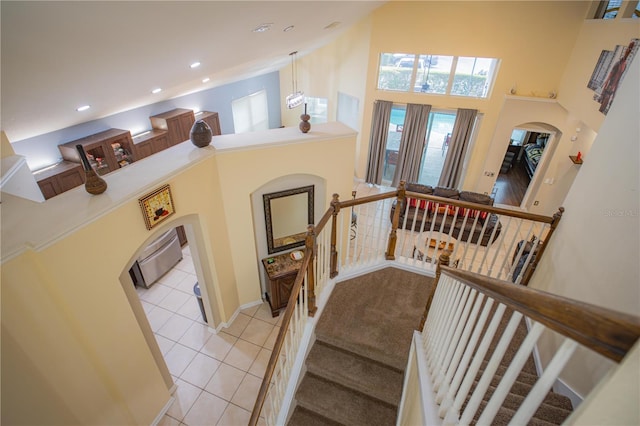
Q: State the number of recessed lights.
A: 4